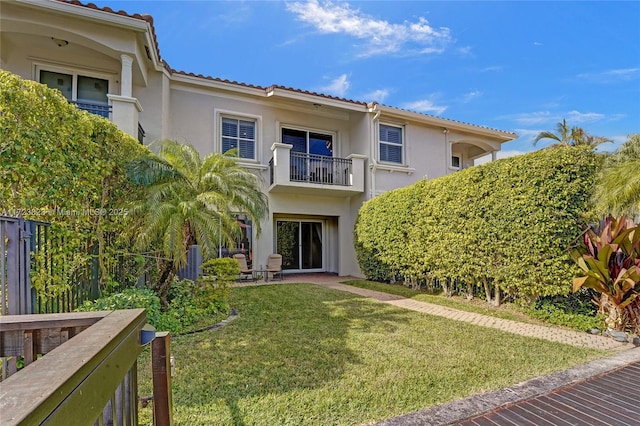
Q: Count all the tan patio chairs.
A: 2